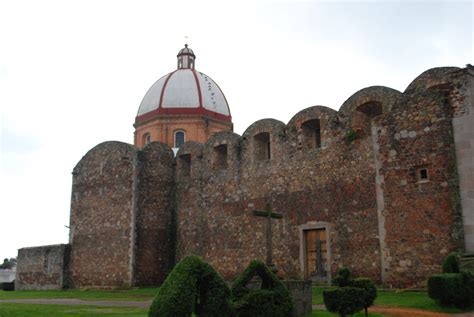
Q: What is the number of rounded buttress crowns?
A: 8